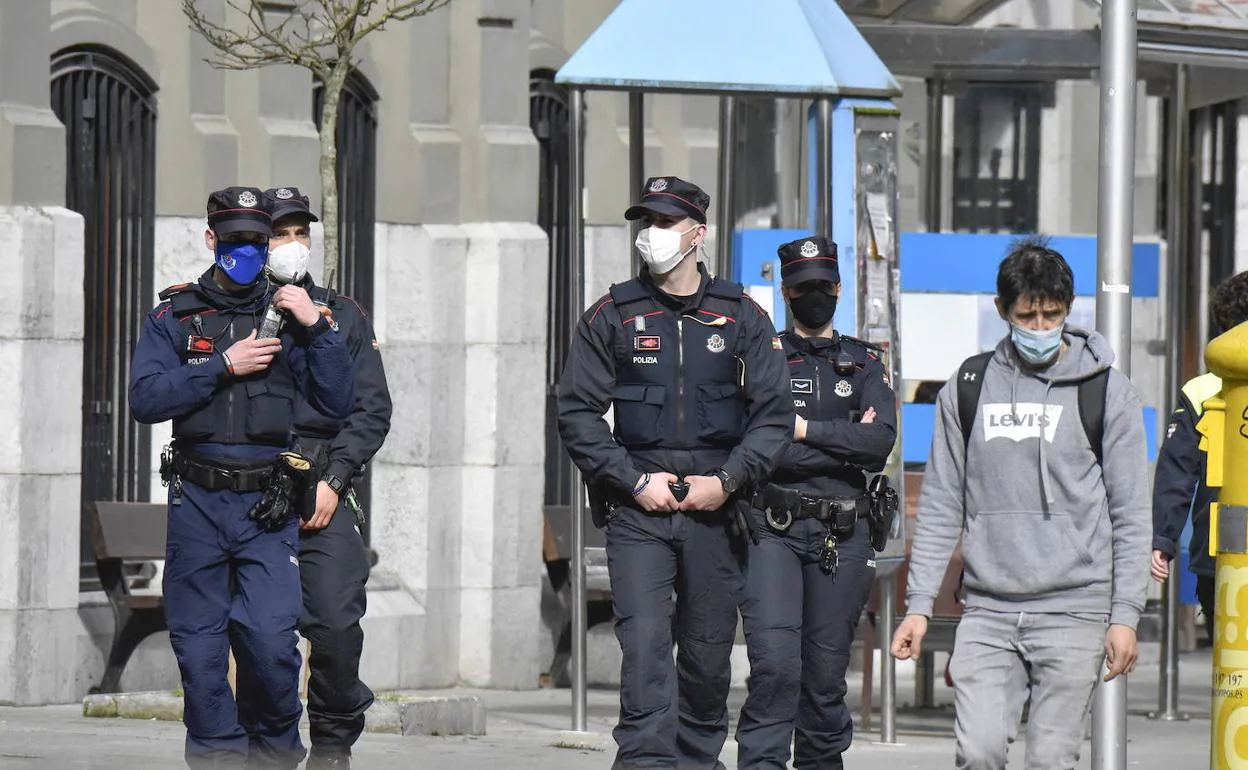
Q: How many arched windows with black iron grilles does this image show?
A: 3